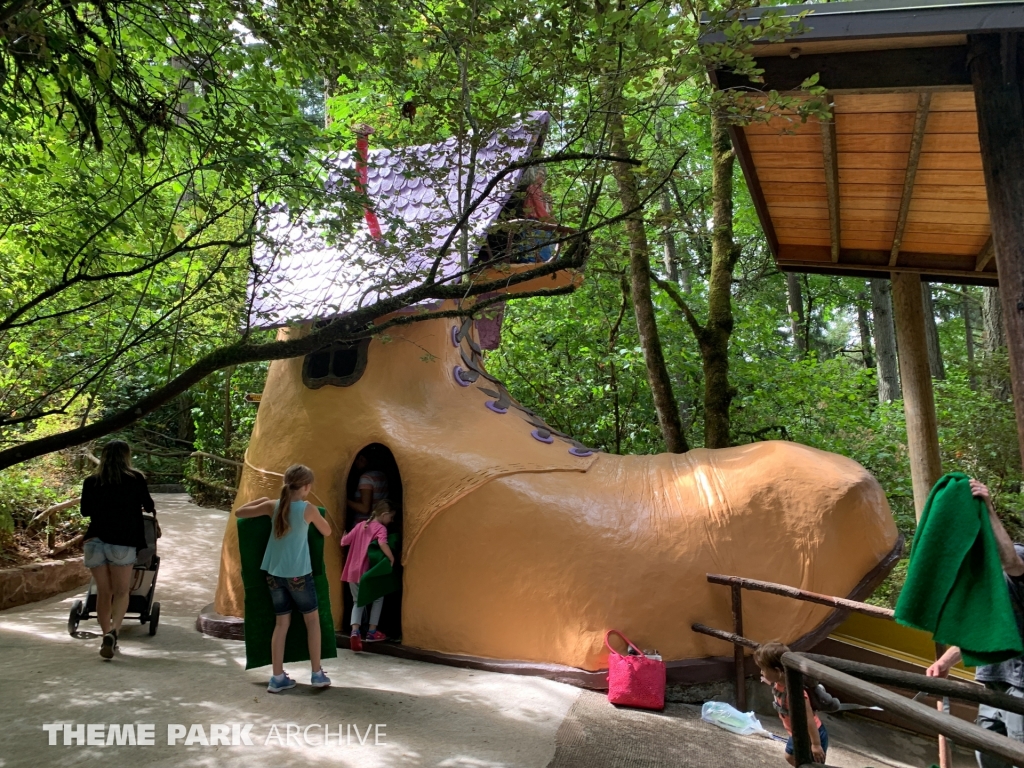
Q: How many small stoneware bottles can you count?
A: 0